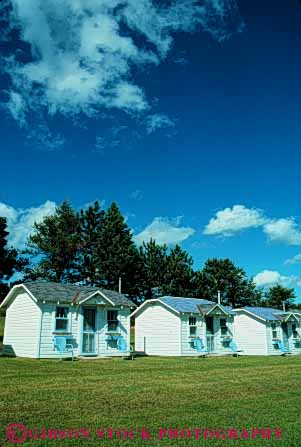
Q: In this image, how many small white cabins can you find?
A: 3